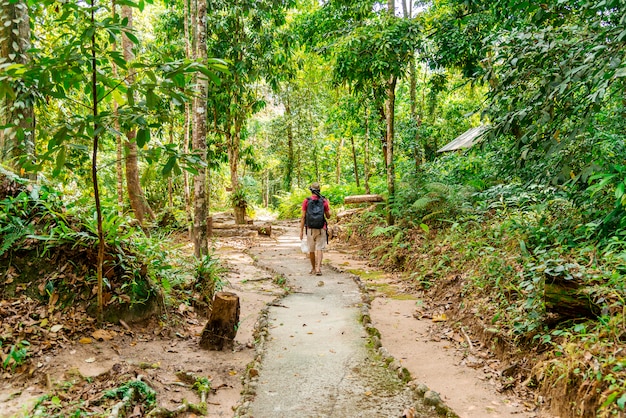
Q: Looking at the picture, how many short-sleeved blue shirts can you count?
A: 0